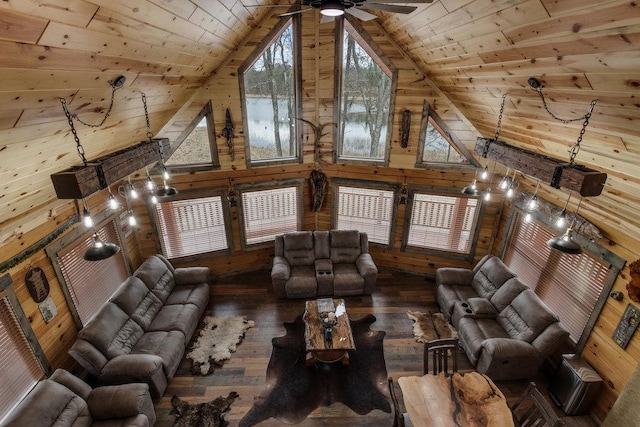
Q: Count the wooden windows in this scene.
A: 11